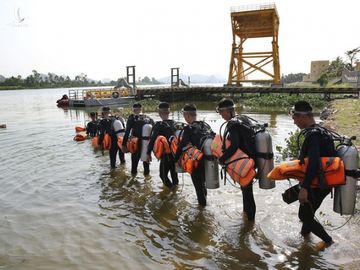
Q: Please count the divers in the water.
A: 7